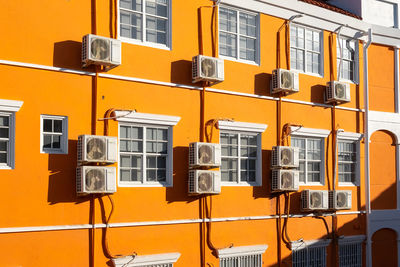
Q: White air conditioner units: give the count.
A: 12